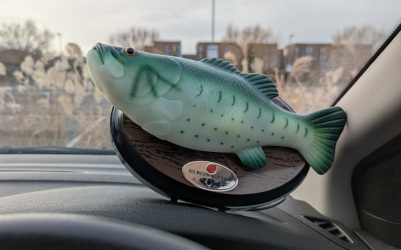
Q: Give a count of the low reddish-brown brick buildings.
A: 3